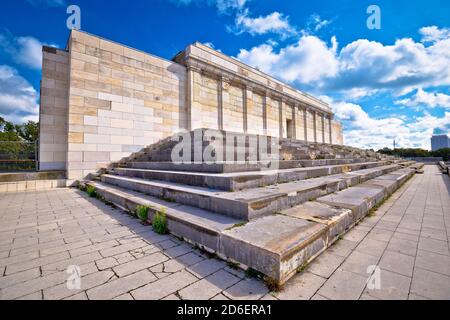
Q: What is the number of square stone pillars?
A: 10